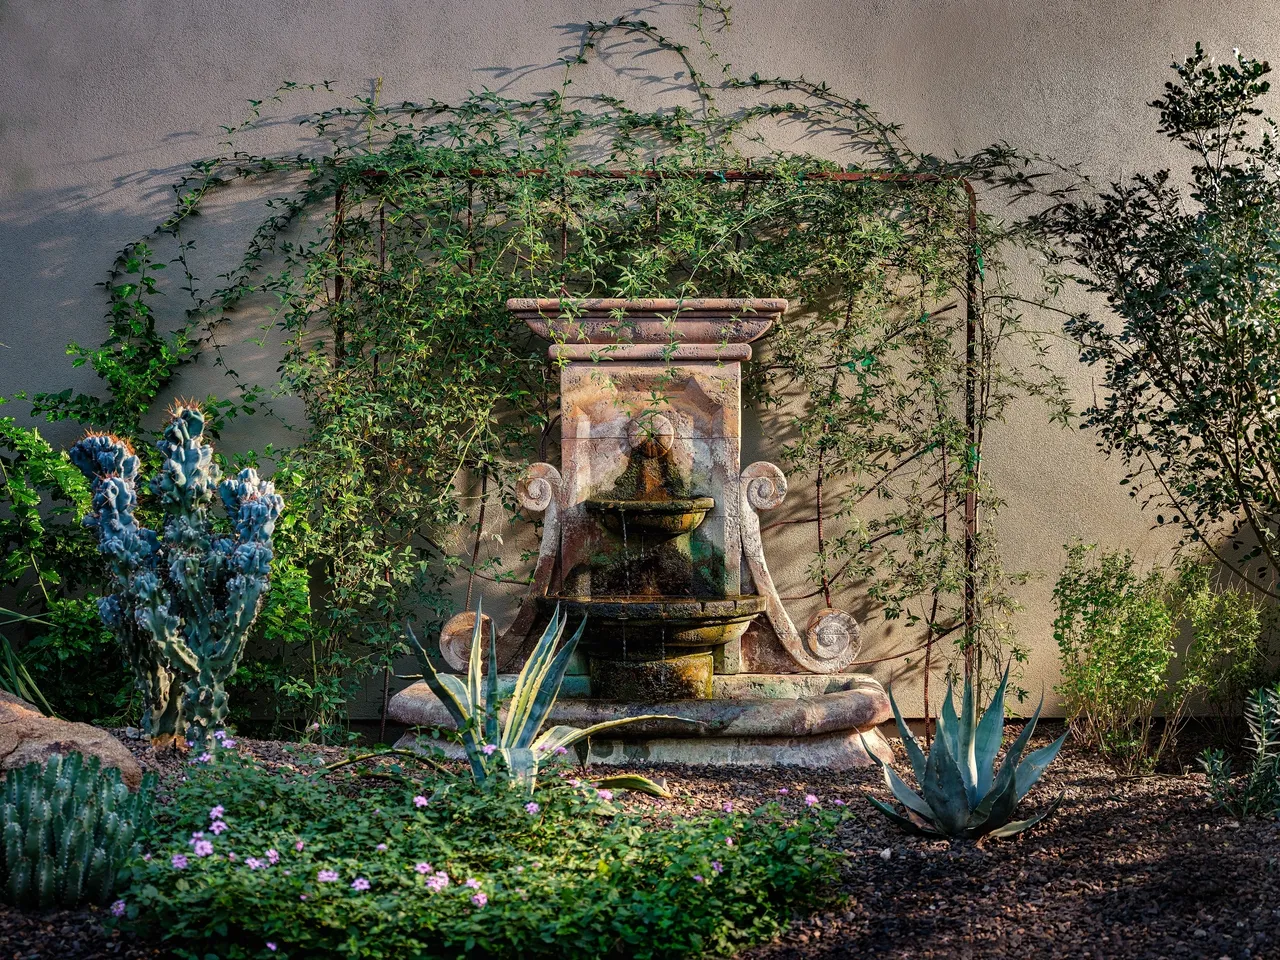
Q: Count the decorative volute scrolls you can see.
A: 4